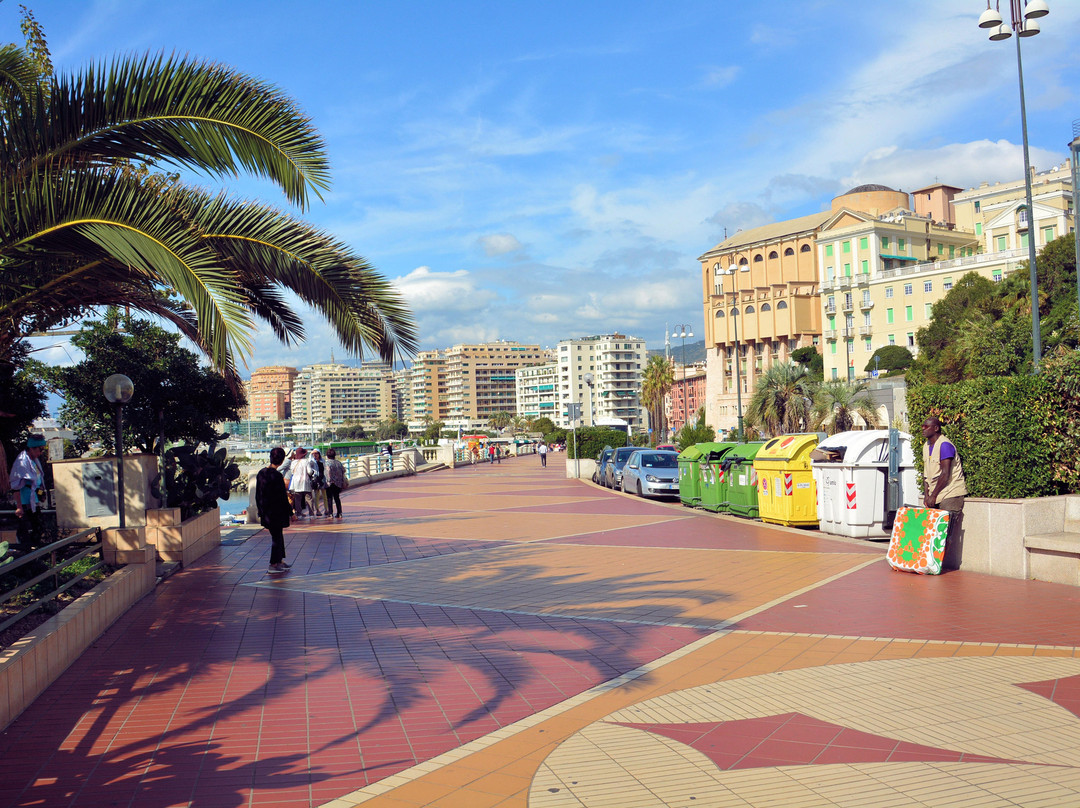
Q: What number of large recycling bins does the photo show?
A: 5